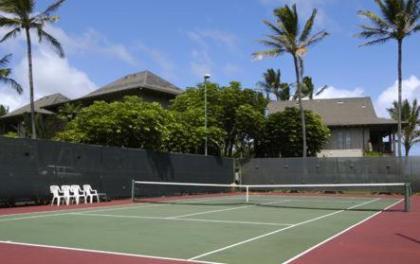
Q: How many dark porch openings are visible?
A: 1